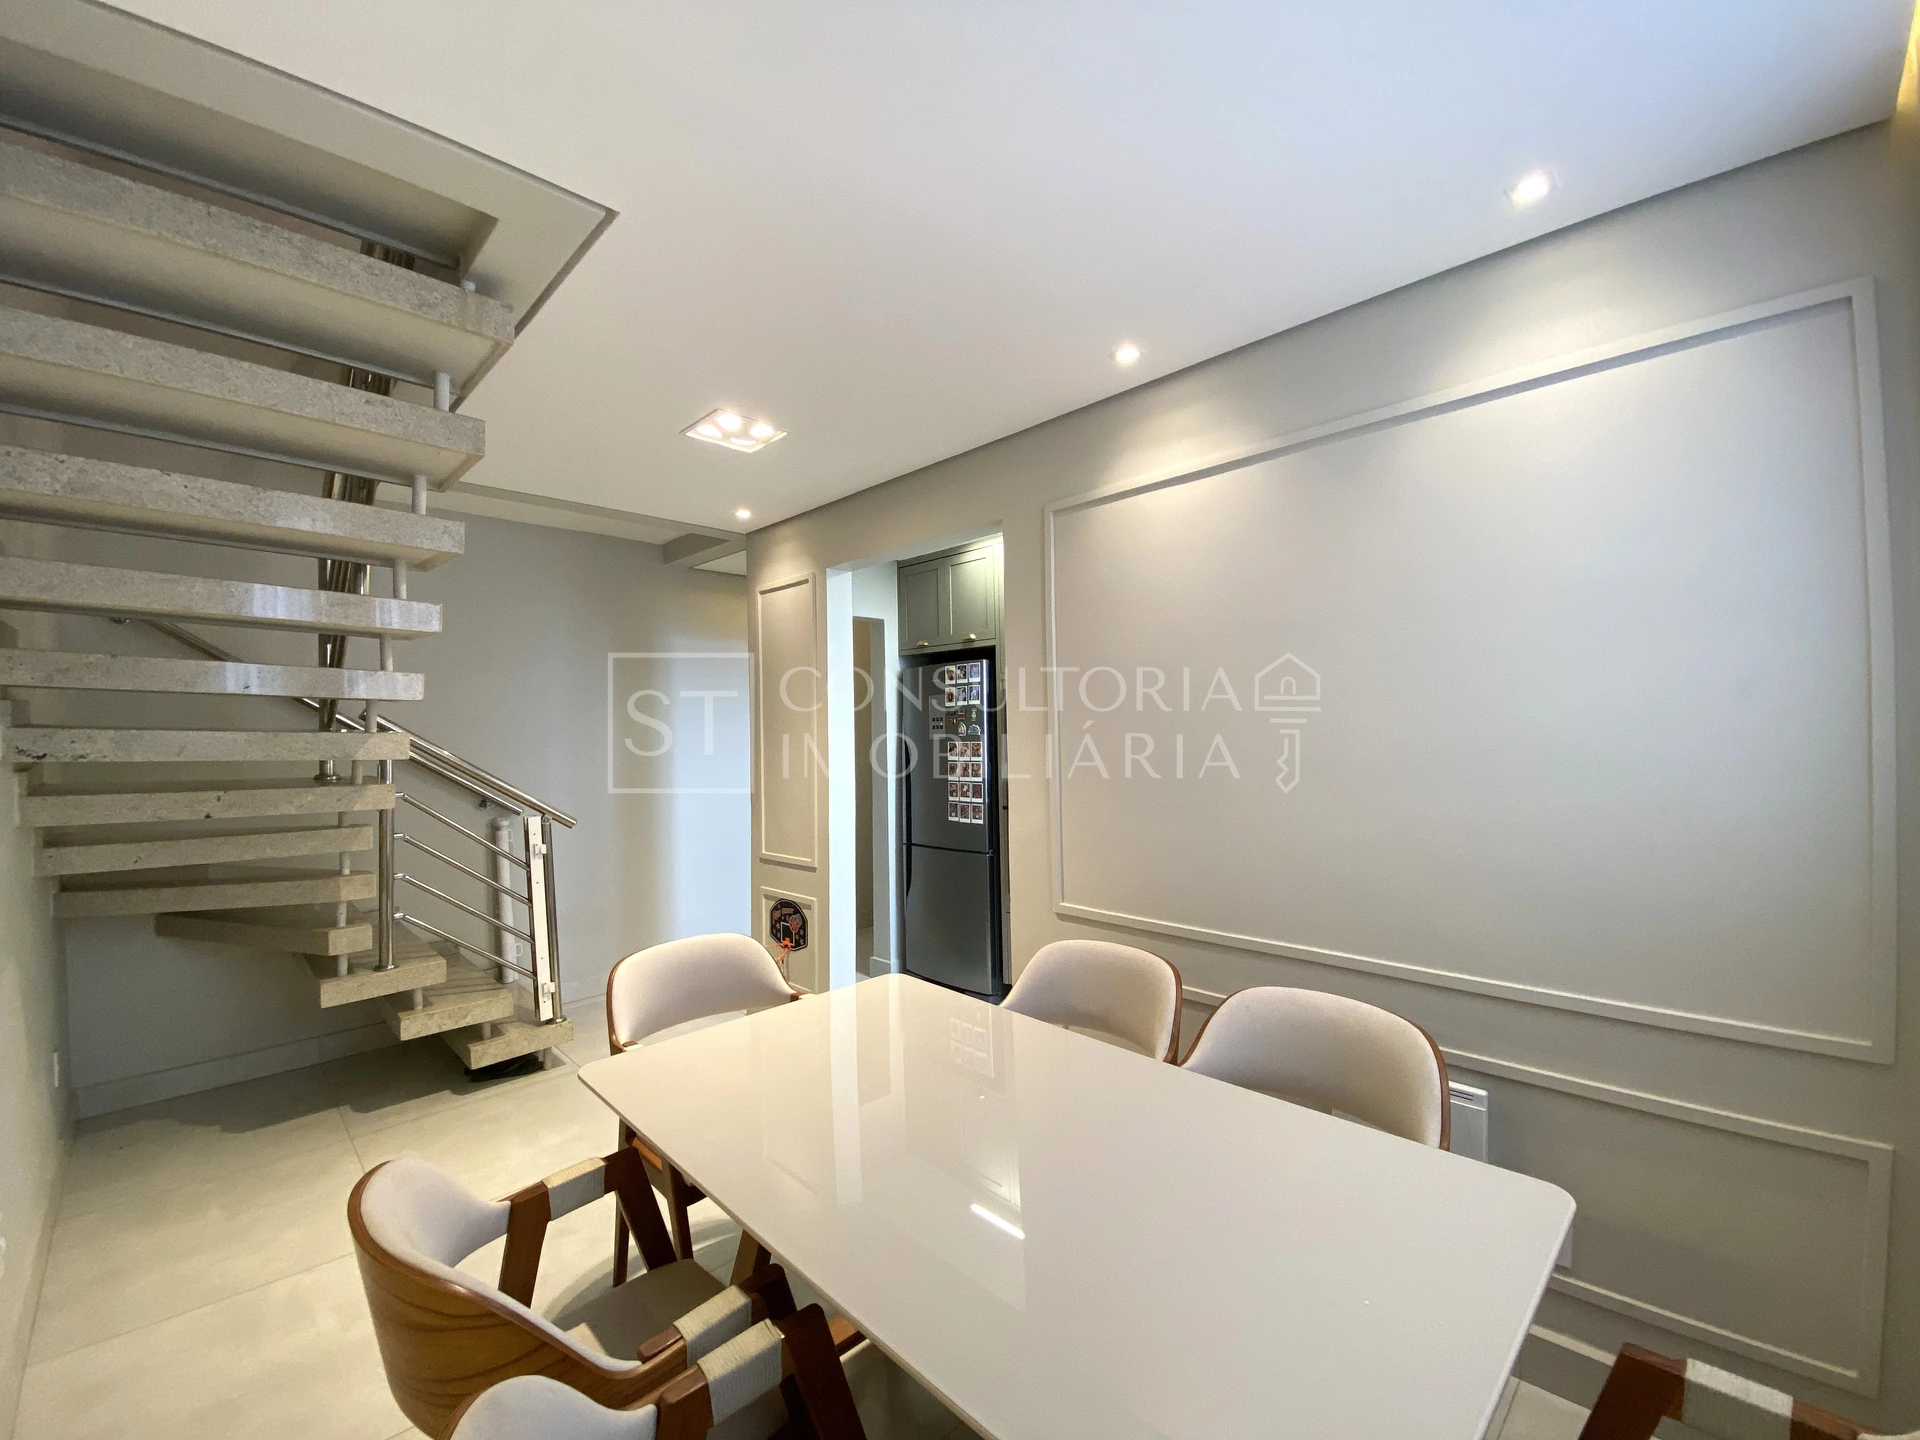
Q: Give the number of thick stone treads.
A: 13